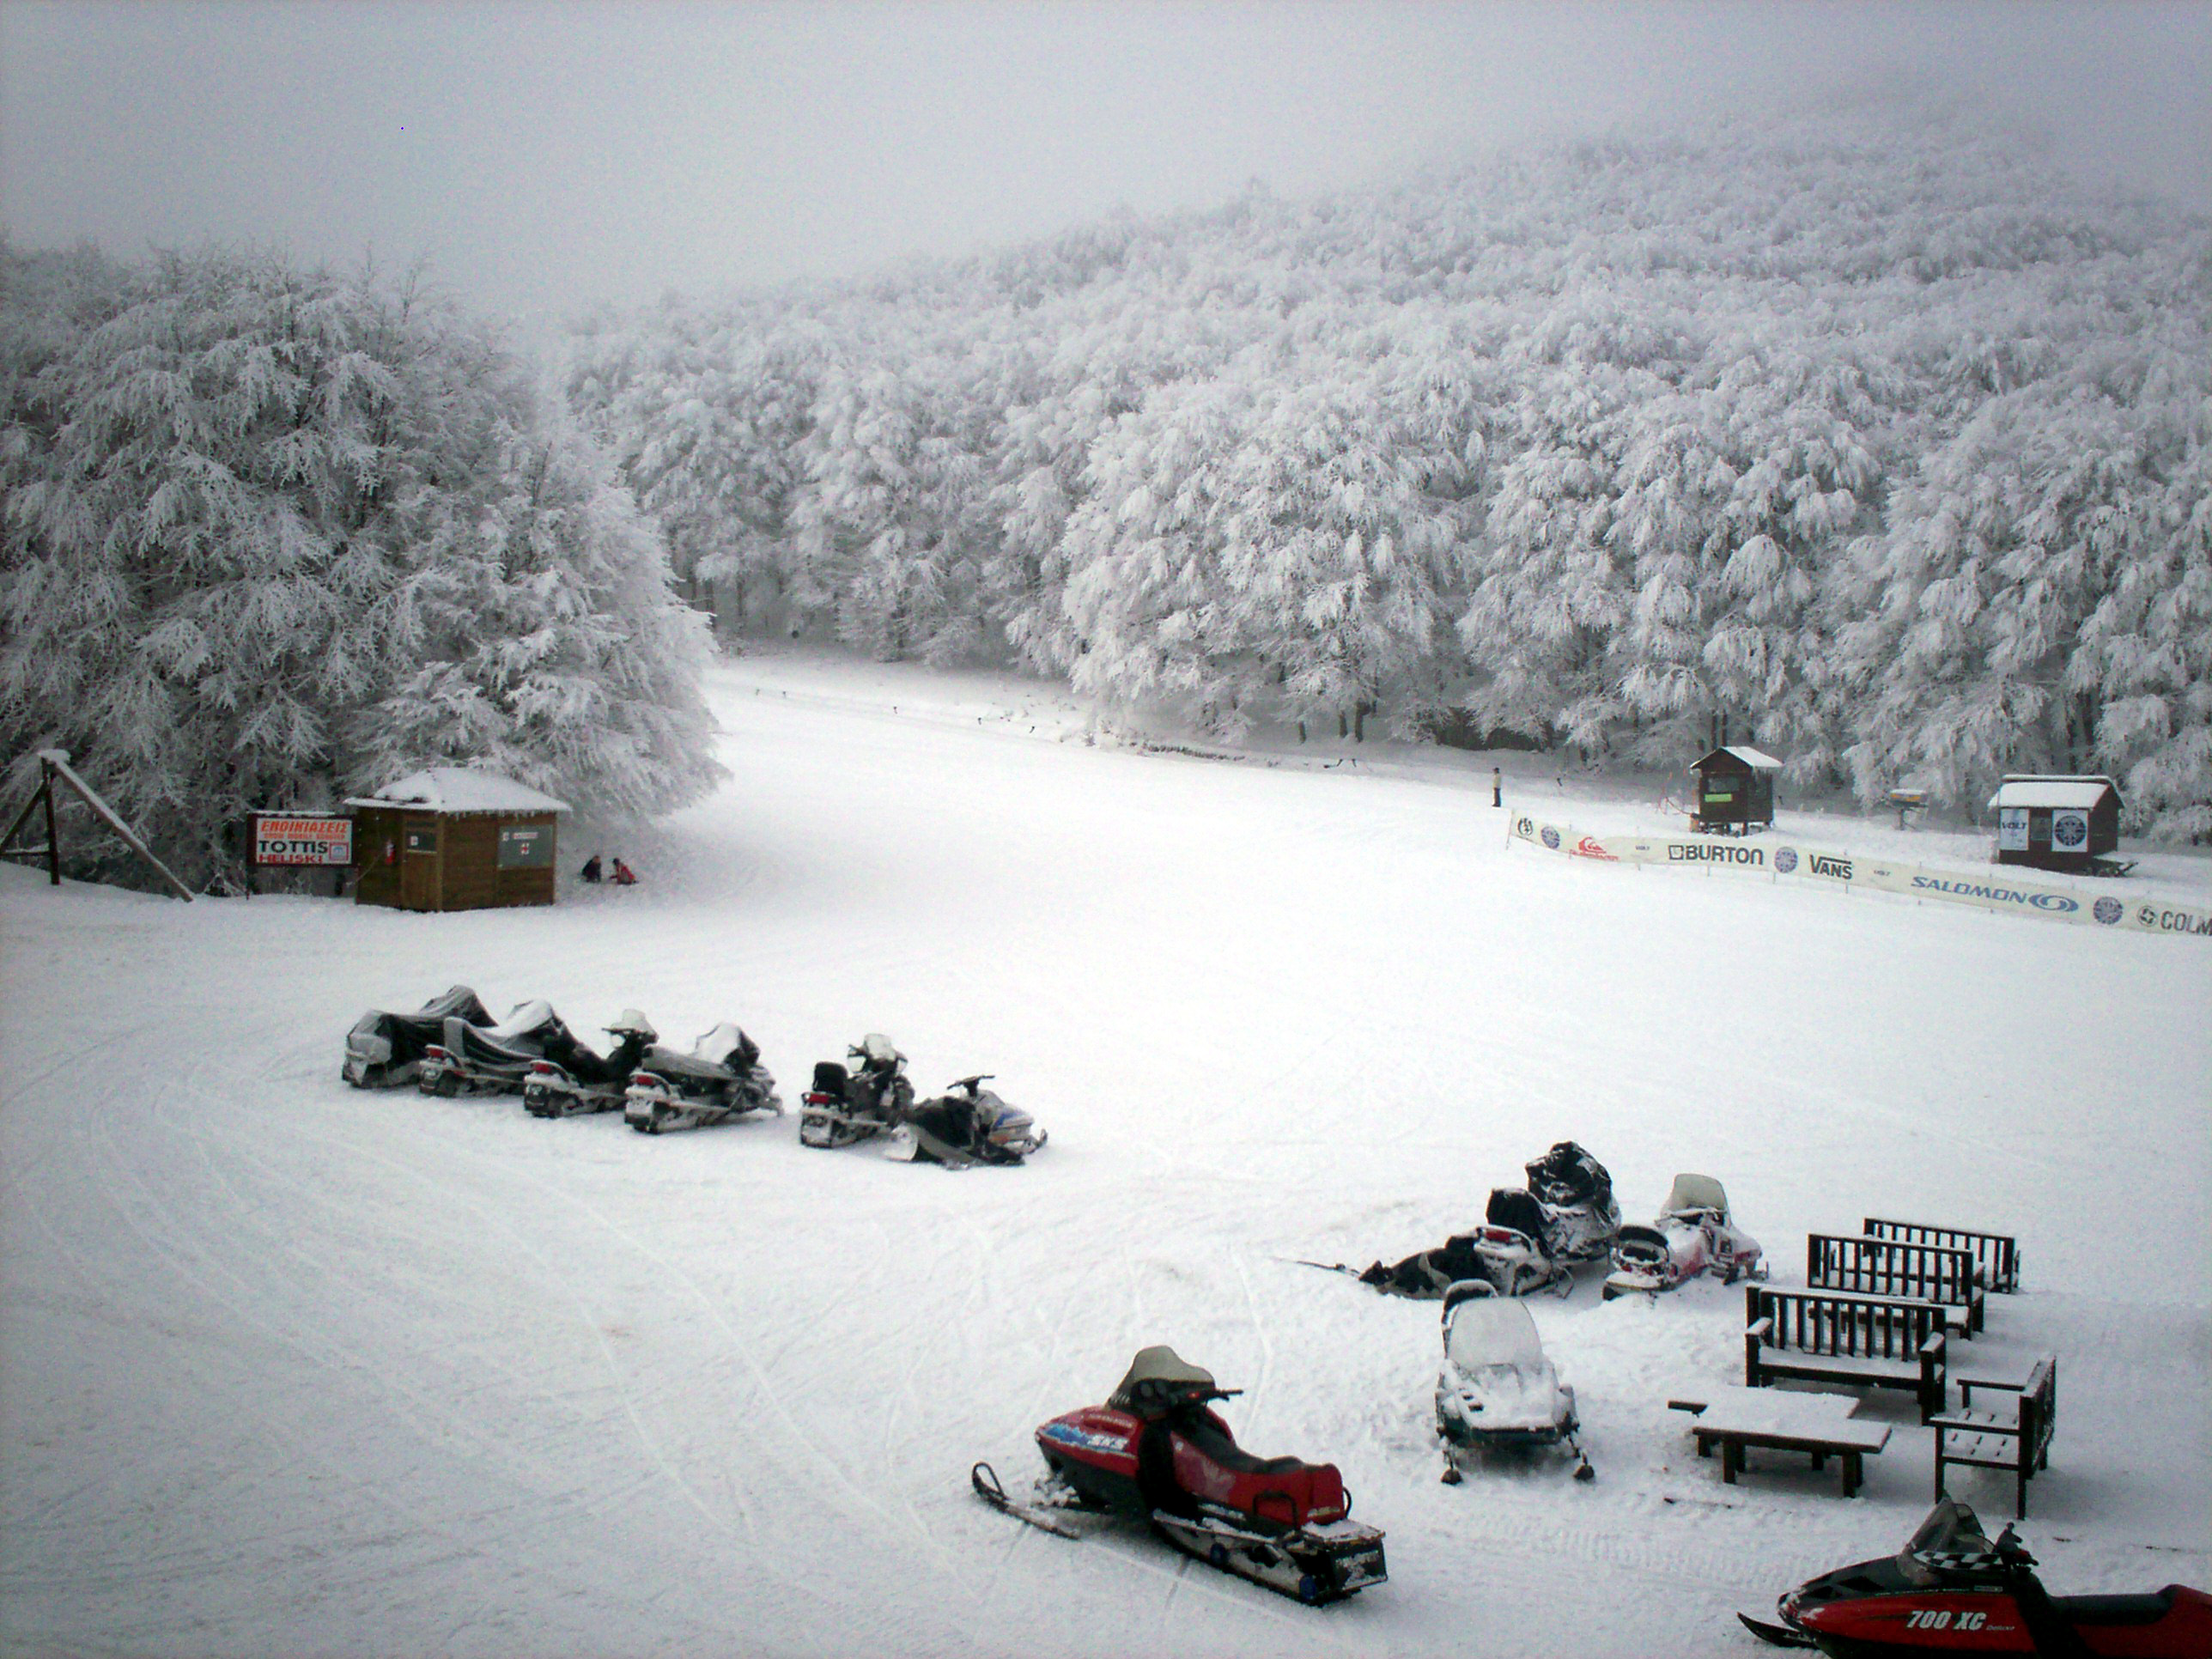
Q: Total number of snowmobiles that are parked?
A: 11